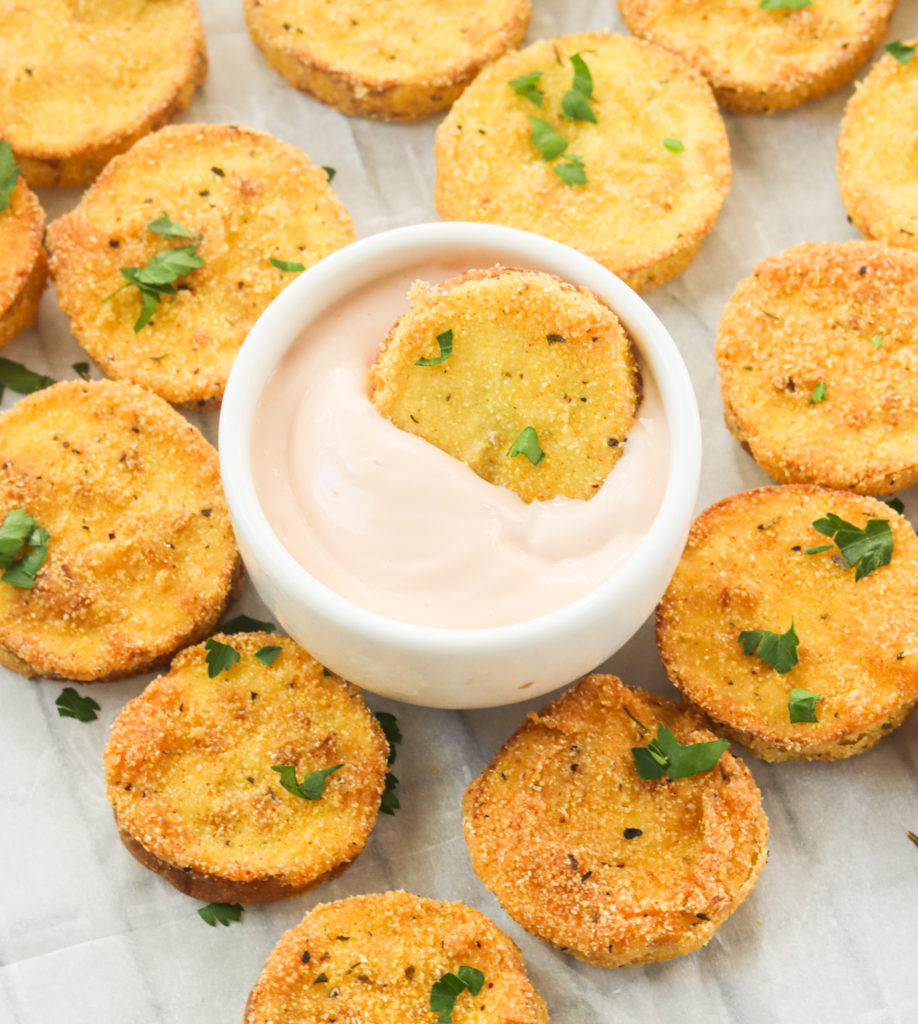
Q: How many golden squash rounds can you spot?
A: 14